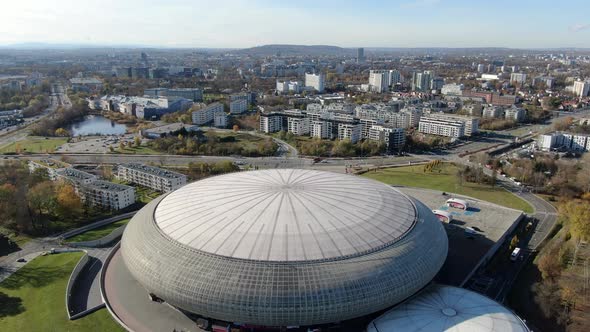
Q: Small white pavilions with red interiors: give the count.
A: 2